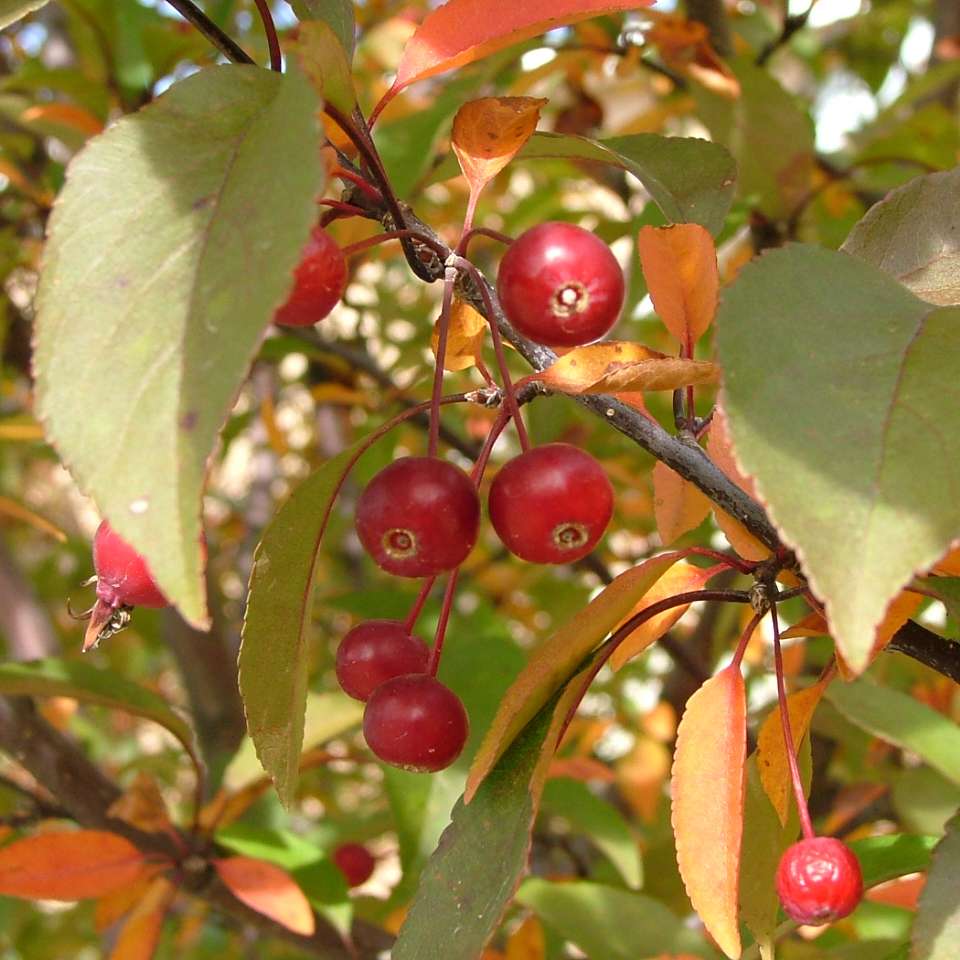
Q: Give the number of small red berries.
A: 9